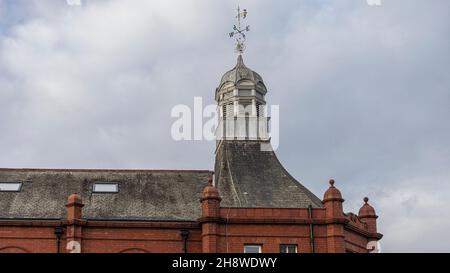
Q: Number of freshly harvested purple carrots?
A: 0